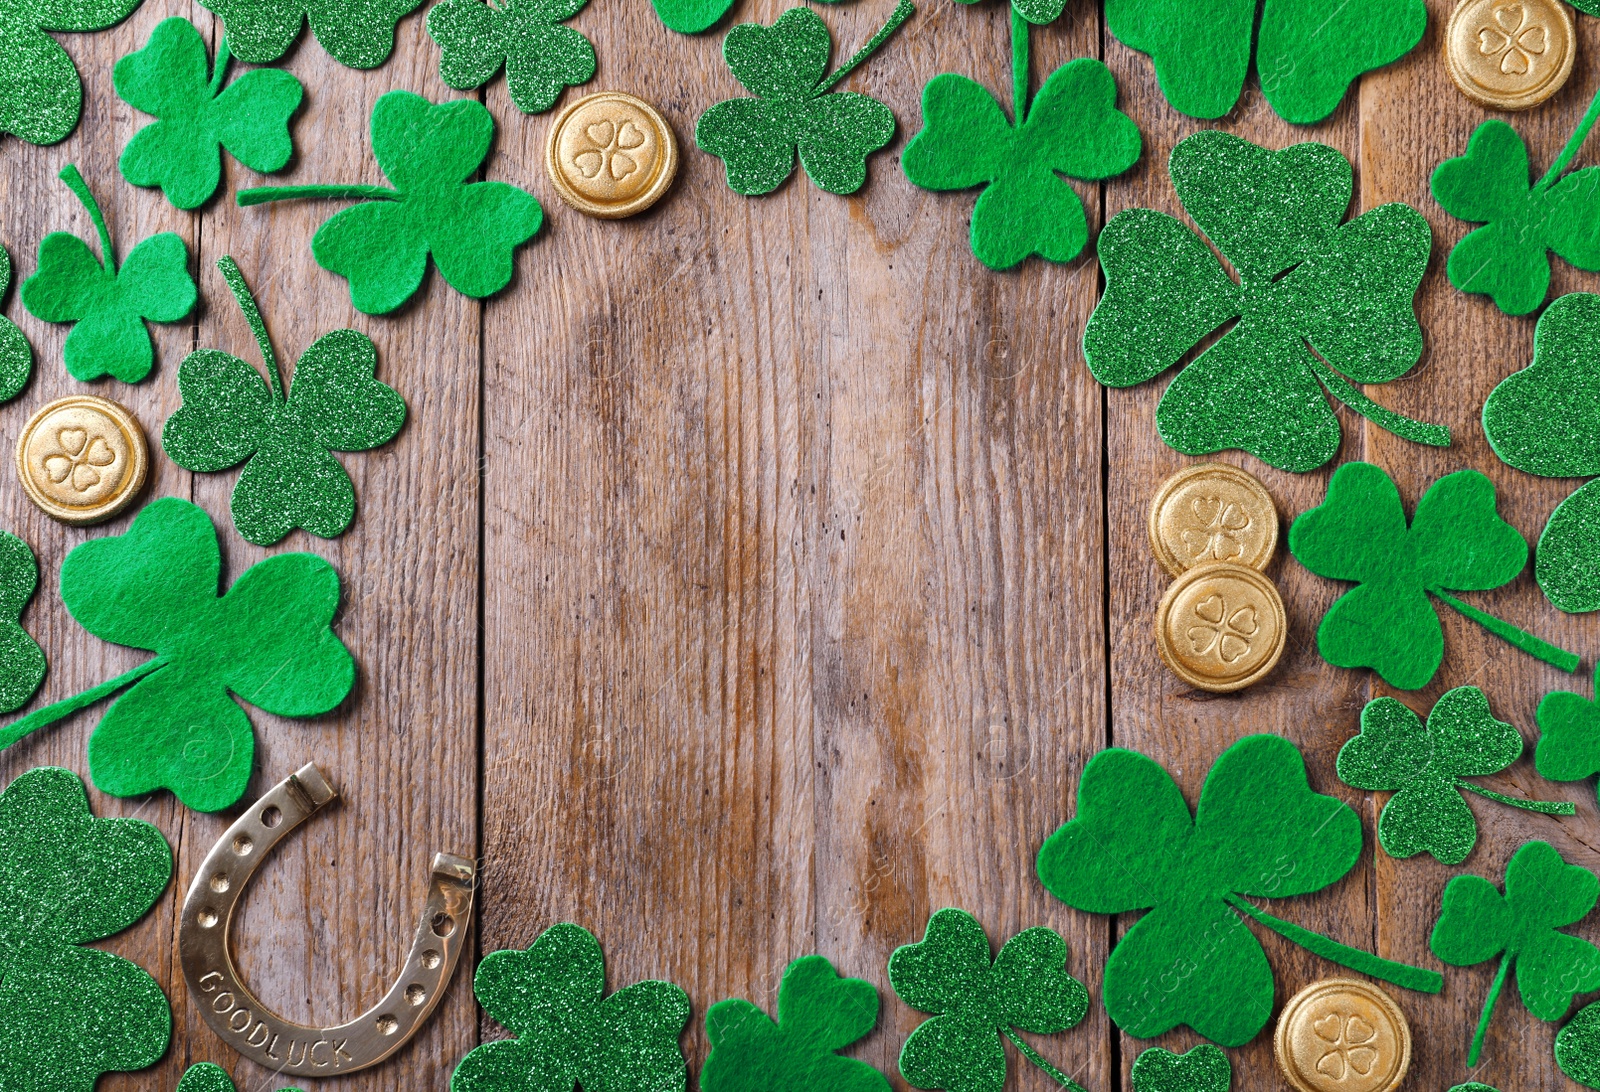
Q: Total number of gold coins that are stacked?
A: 2